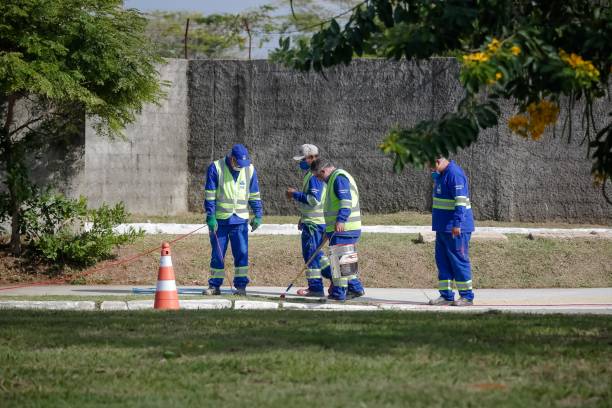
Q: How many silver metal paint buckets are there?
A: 1